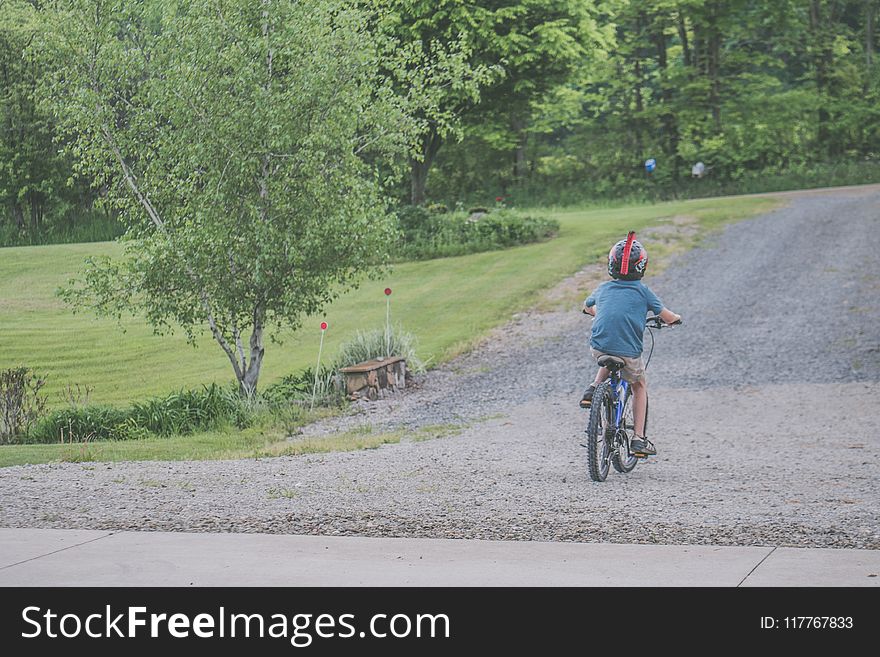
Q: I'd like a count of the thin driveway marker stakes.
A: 2